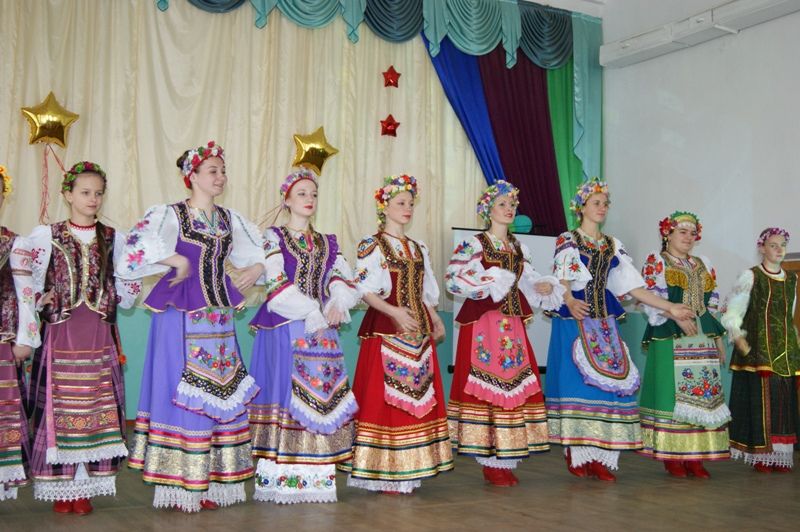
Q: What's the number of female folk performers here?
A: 9